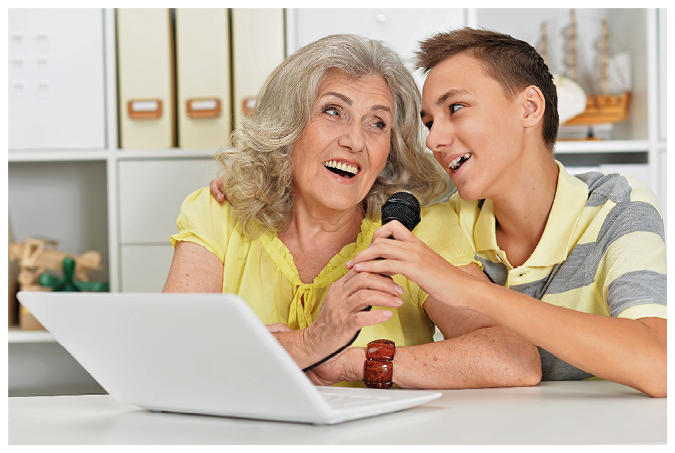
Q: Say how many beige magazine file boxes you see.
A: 3